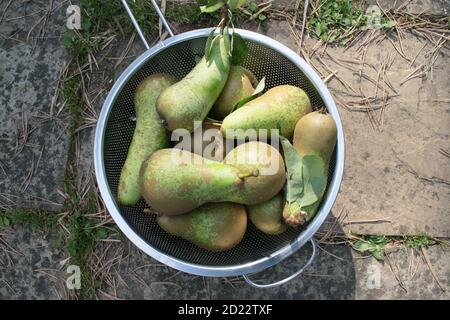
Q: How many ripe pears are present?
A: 10